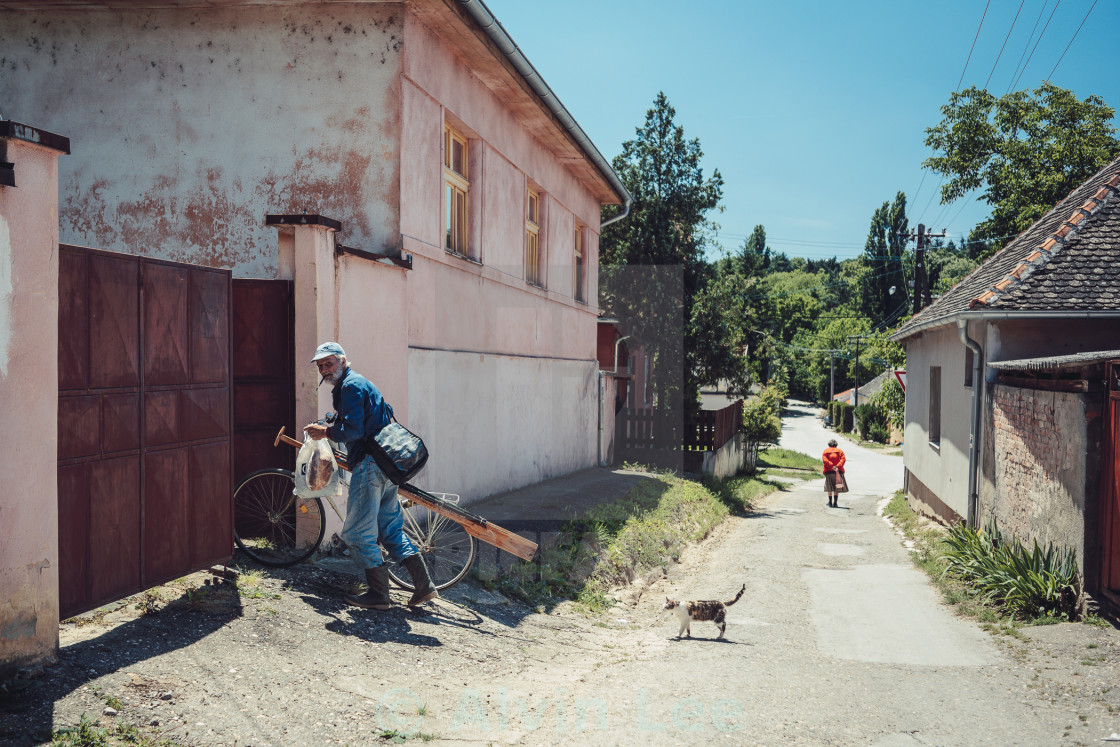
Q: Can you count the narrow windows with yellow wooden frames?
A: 3